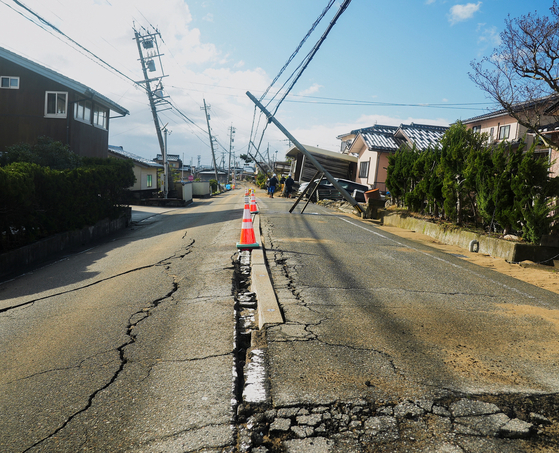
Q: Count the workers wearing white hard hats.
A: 4